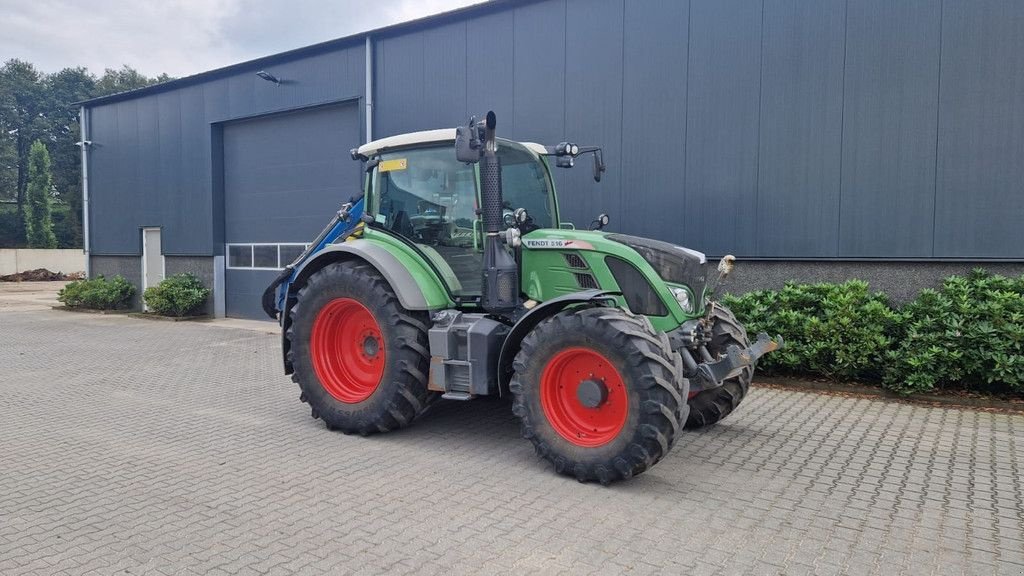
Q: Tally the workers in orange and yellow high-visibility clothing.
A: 0